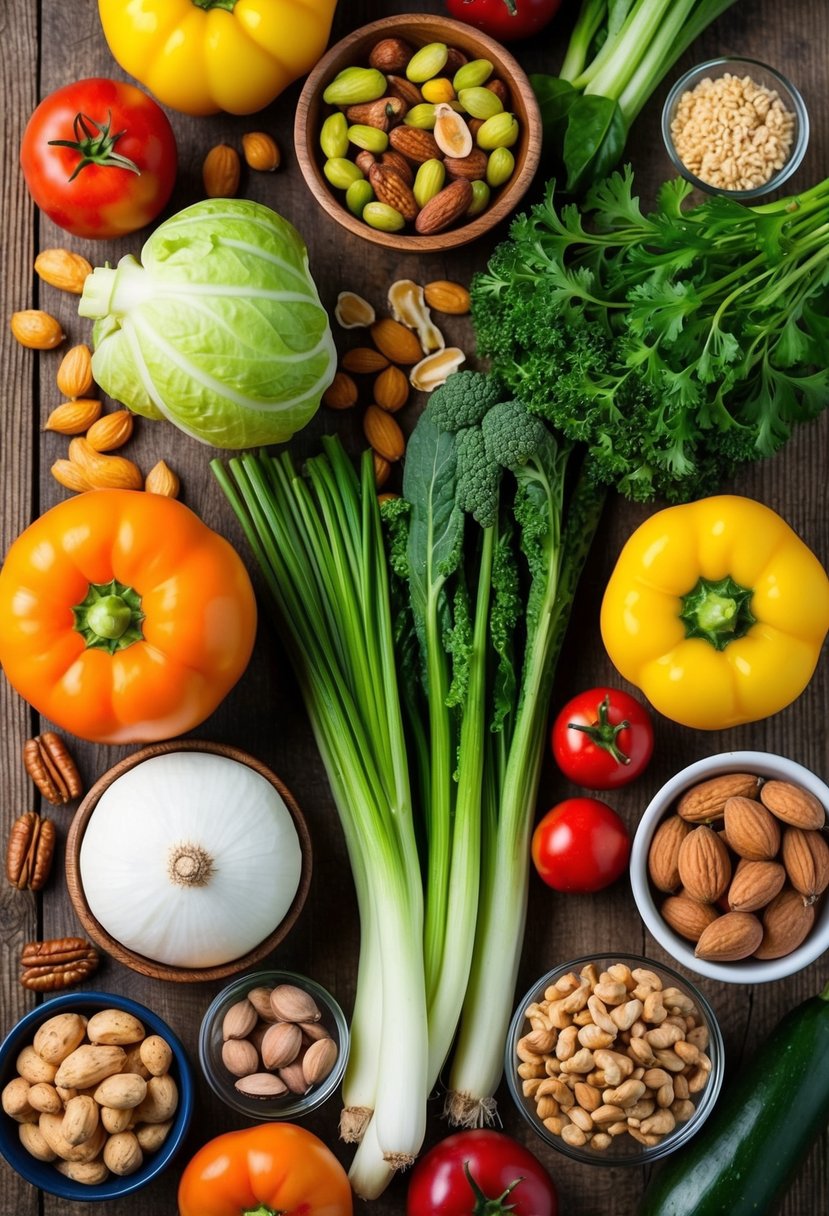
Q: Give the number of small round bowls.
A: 7